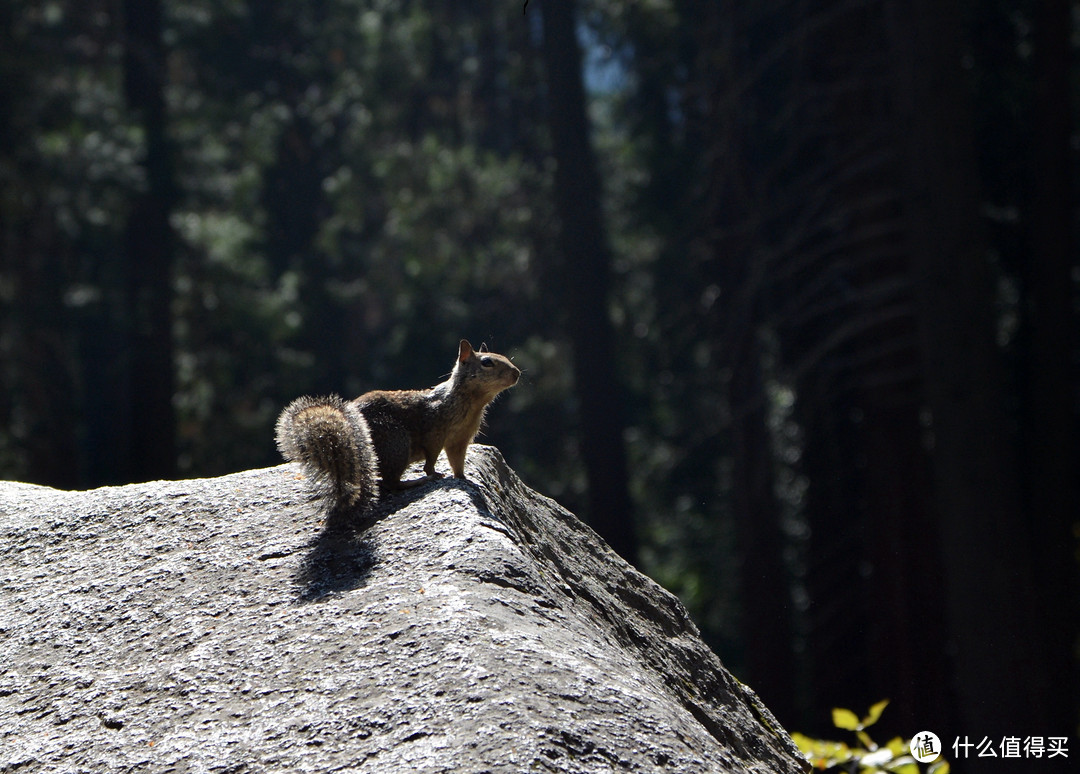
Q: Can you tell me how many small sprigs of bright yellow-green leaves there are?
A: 1